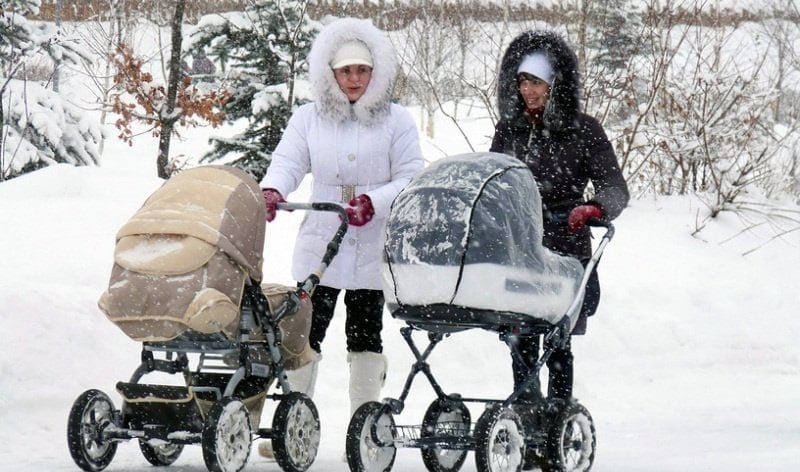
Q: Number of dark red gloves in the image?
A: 3